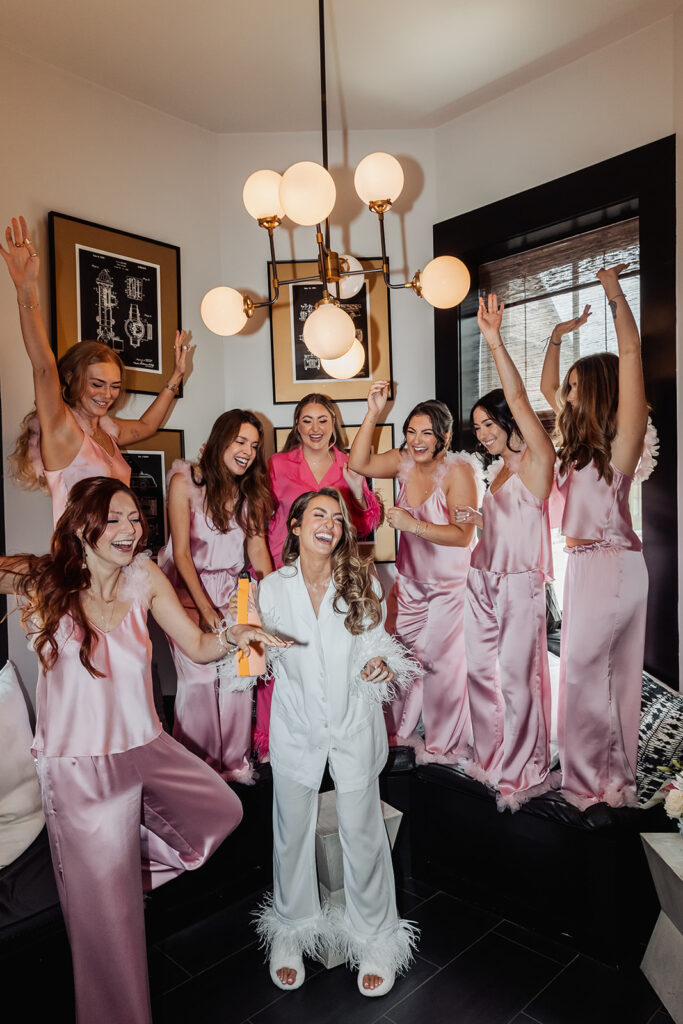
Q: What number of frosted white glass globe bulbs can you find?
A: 8